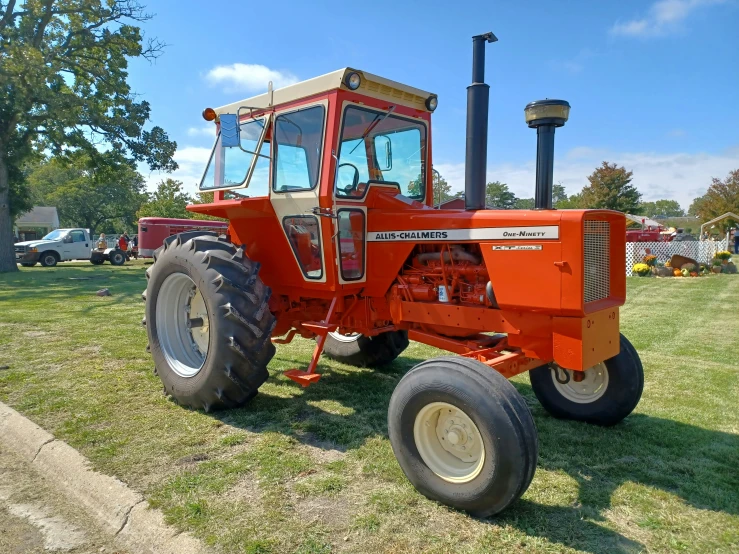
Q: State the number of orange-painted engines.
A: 1